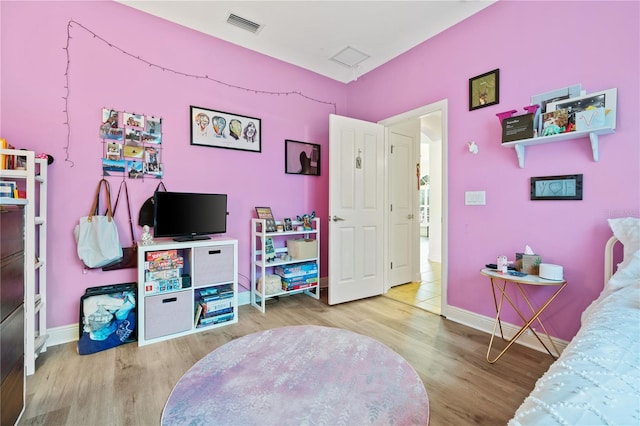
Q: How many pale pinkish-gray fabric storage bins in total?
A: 2